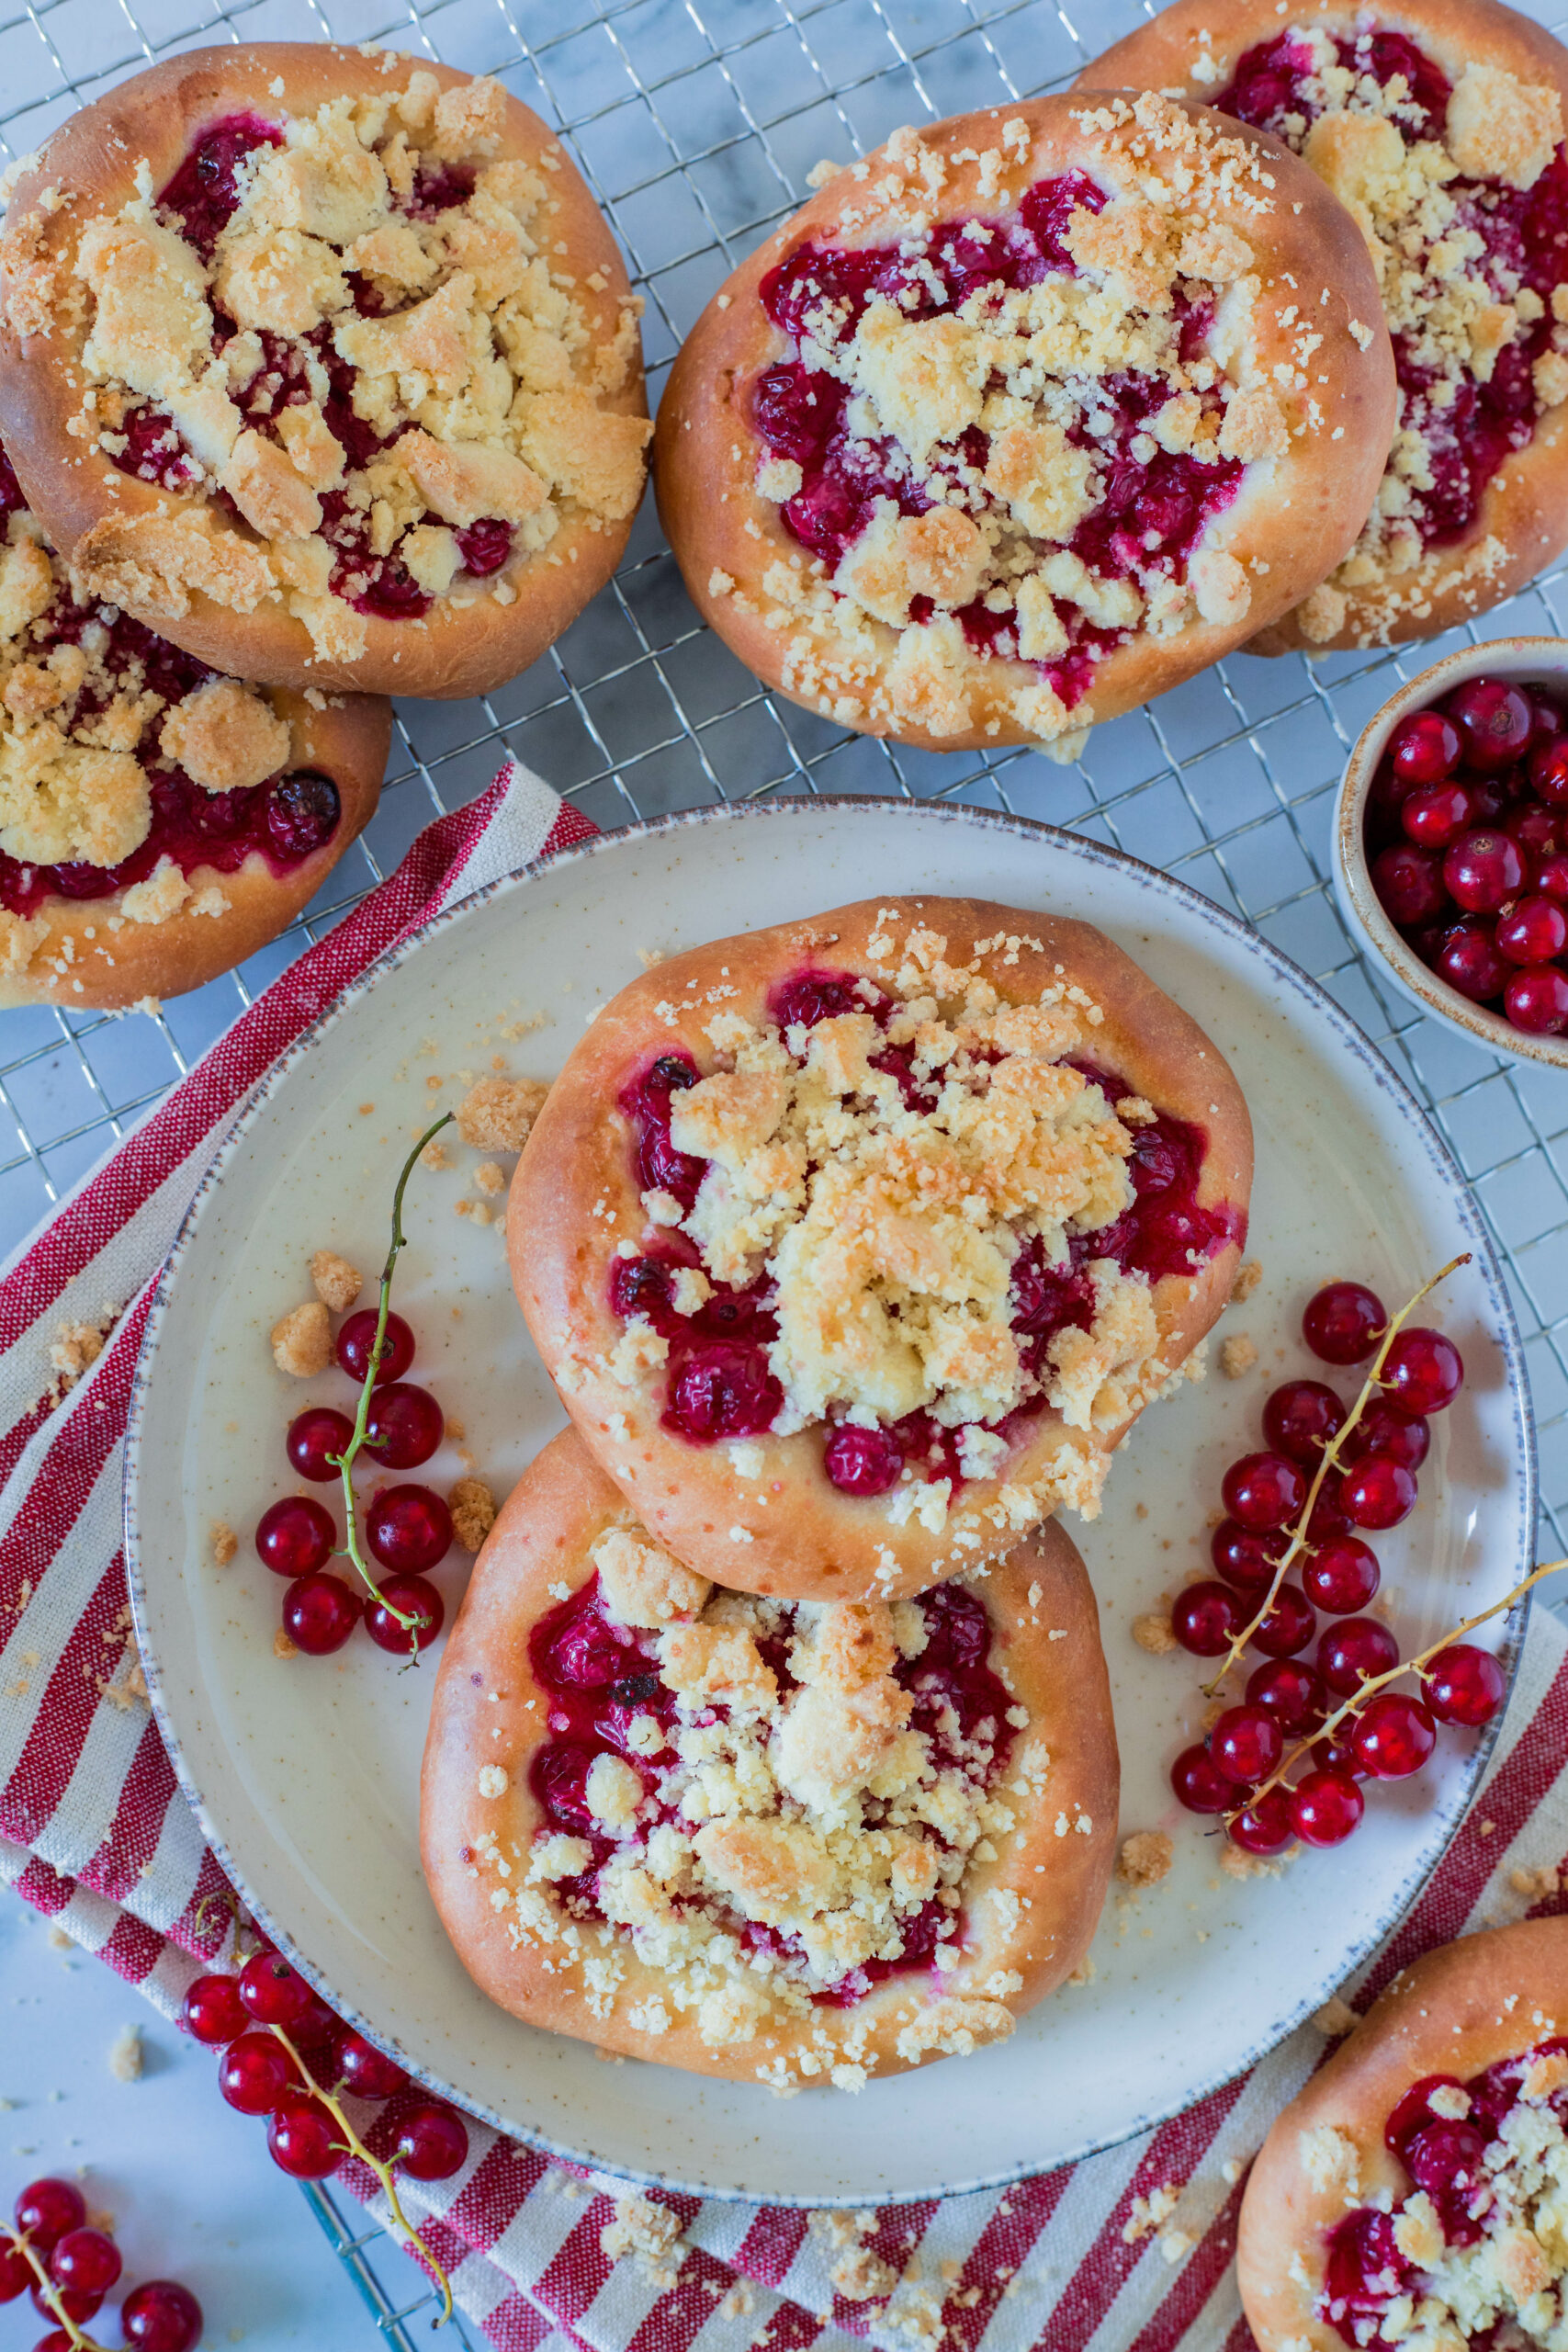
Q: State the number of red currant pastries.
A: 7